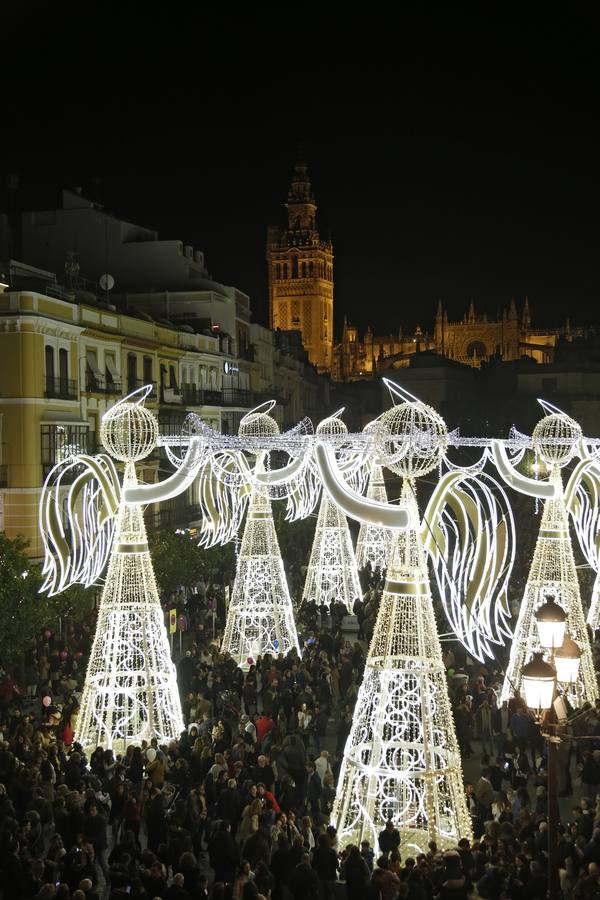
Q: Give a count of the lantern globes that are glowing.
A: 3